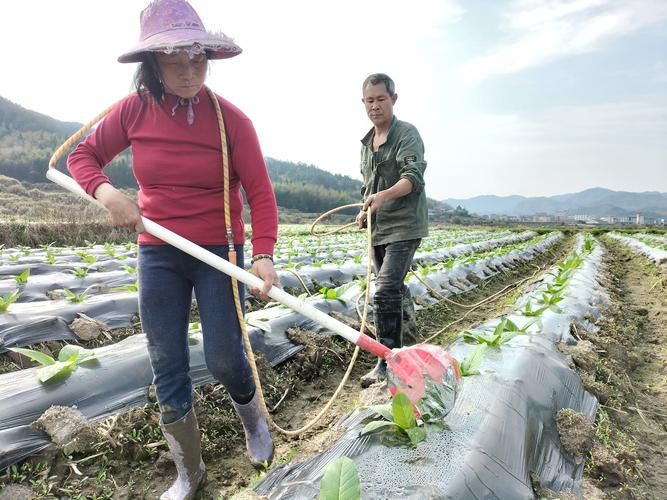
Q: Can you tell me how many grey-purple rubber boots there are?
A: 2